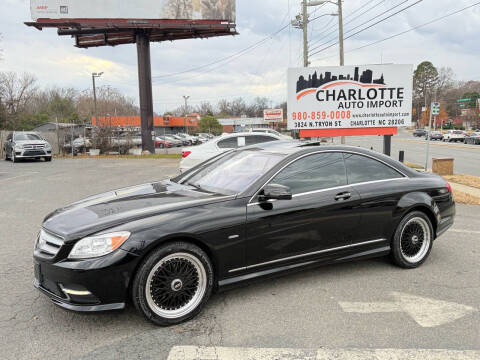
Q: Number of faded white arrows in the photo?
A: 1